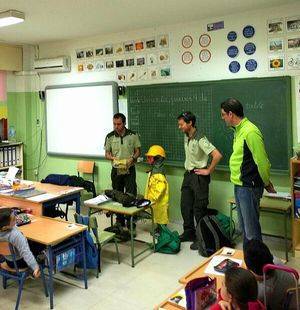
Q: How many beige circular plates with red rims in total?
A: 4